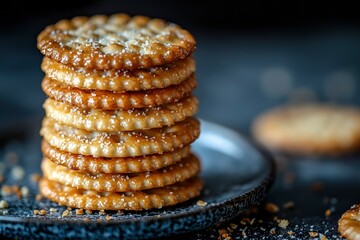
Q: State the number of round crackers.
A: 10